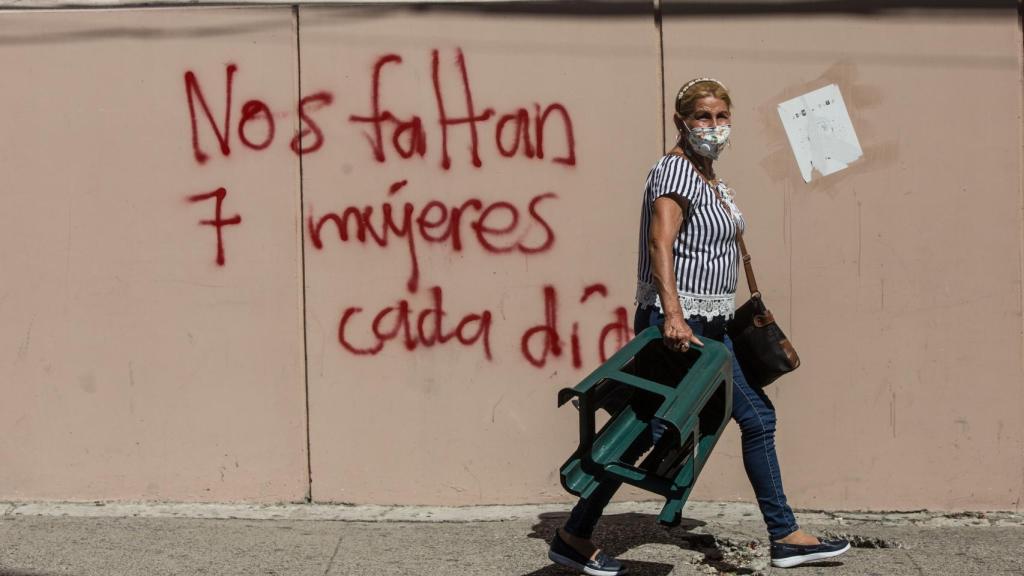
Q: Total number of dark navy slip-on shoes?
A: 2